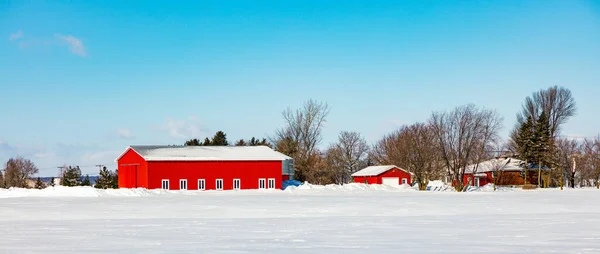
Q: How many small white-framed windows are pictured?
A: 7